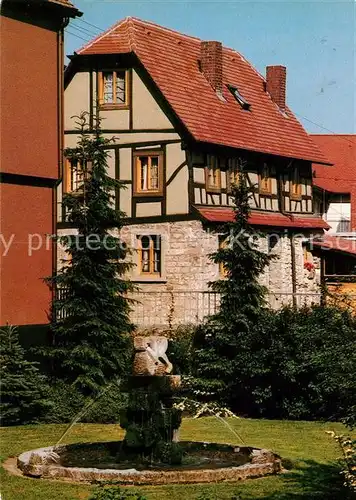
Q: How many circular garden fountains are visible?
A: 1